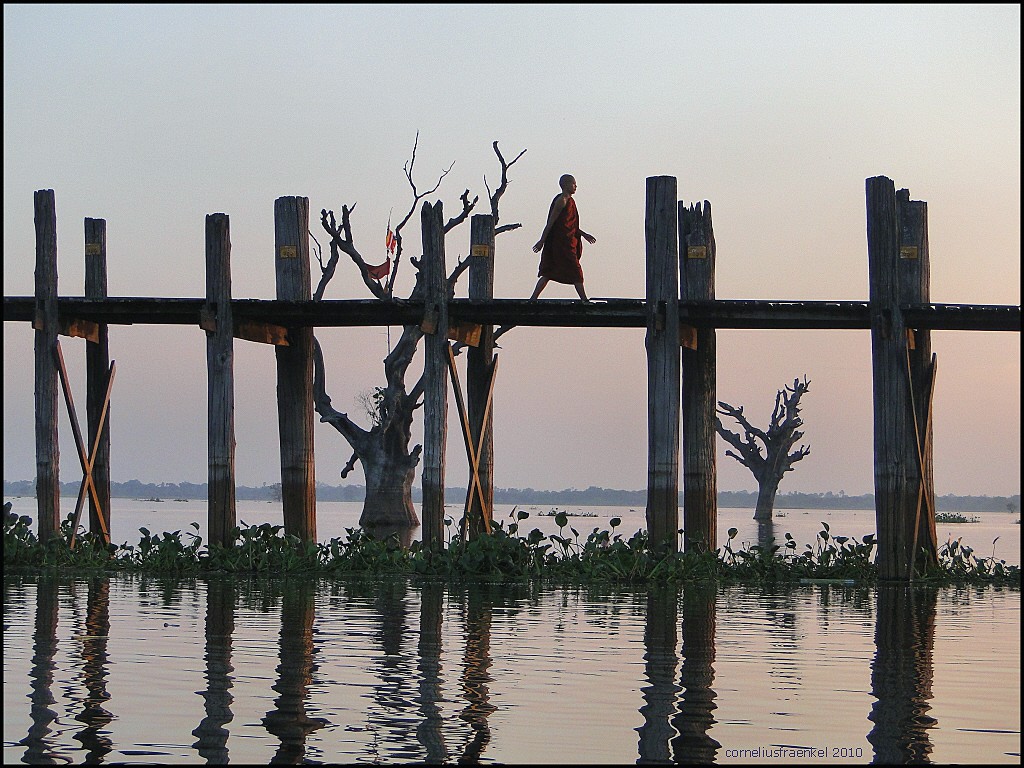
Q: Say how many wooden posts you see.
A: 10